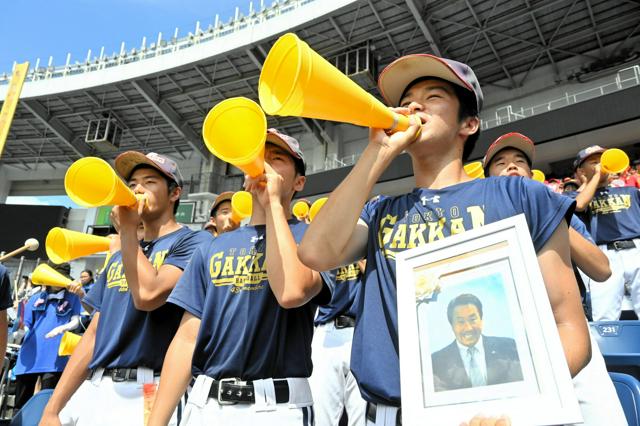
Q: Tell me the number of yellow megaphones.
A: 12